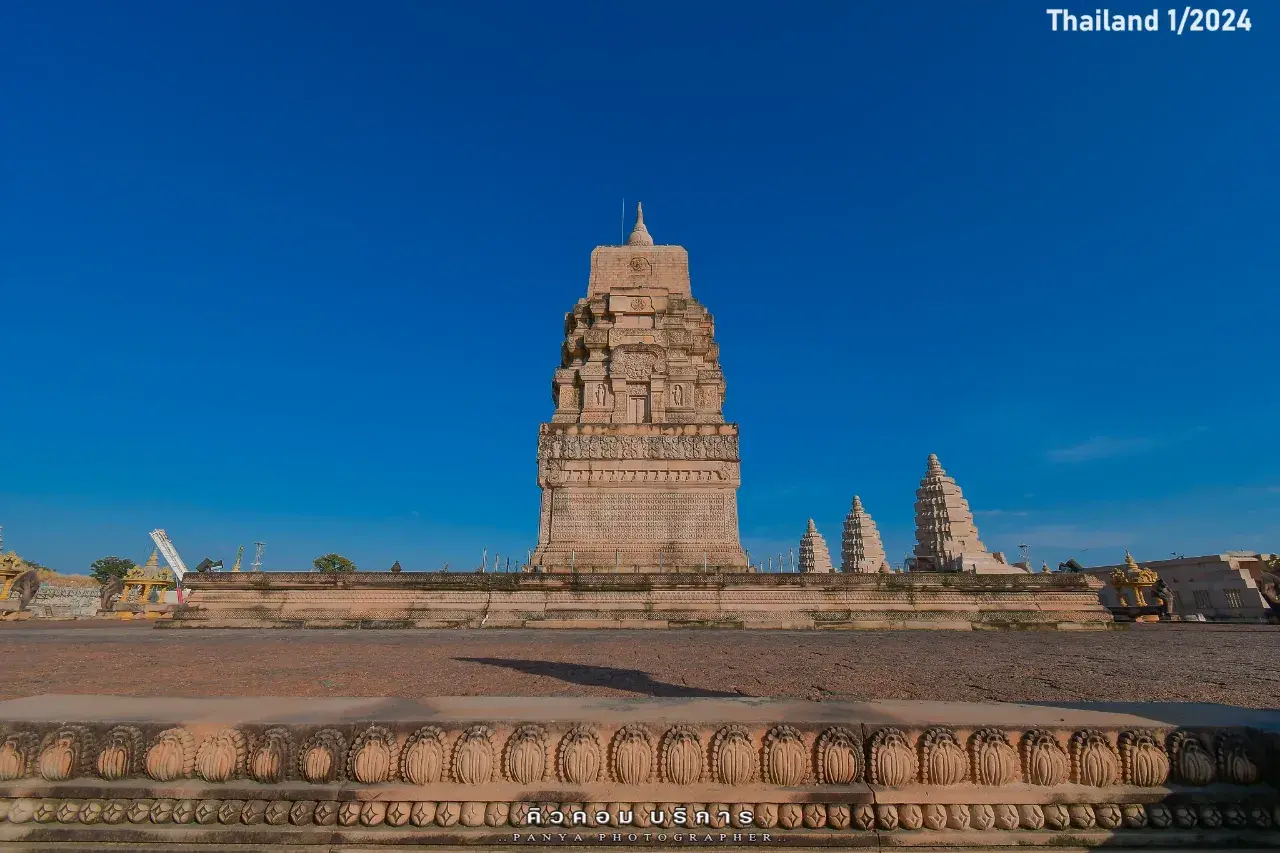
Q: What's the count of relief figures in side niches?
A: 2